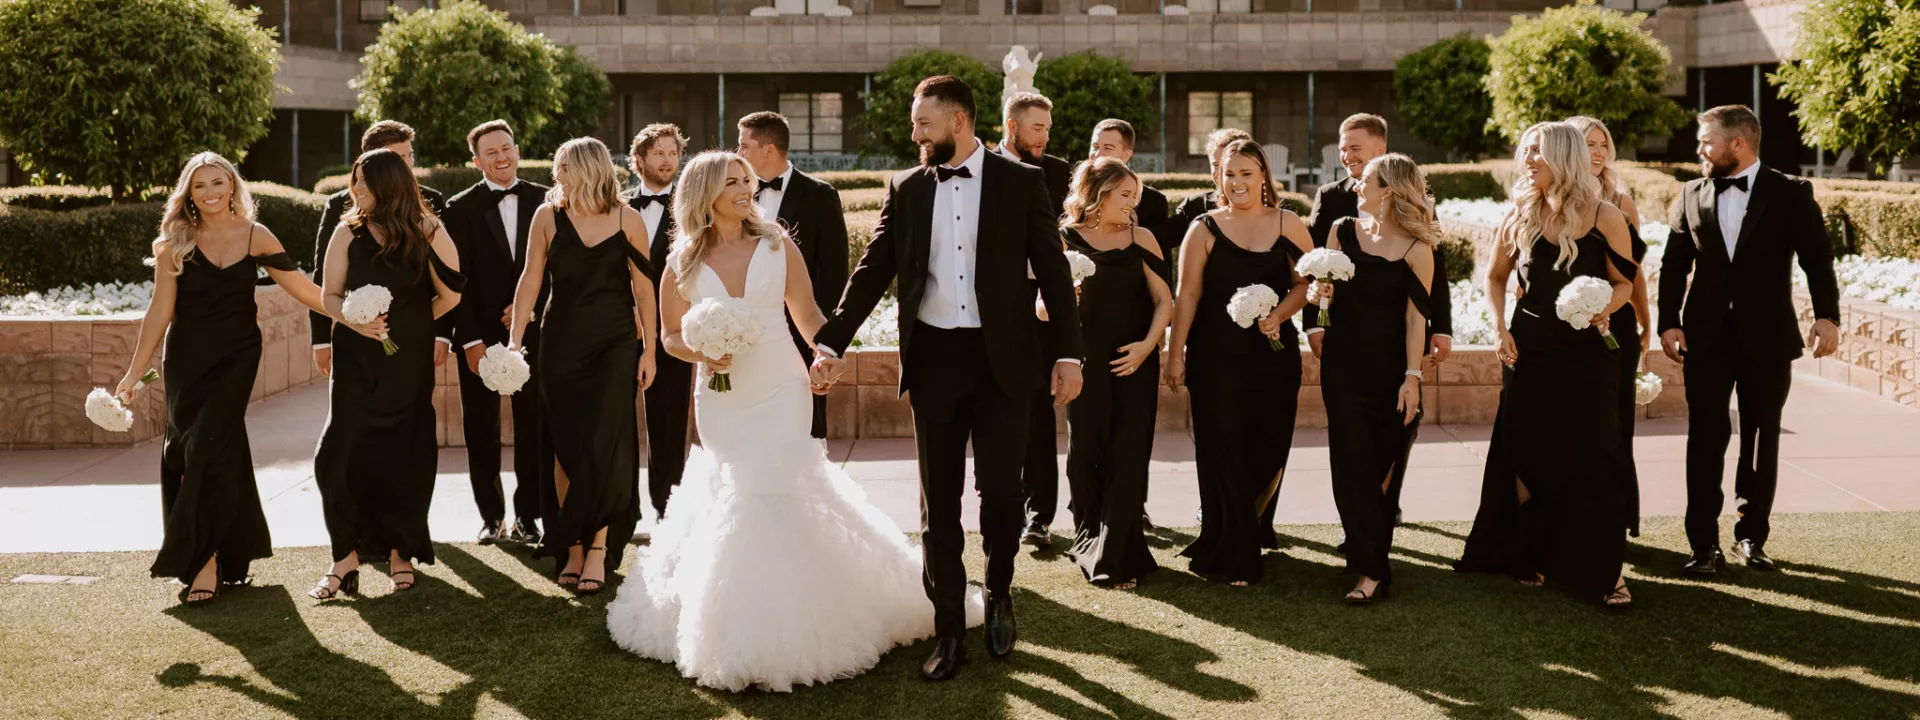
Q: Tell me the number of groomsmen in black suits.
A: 9